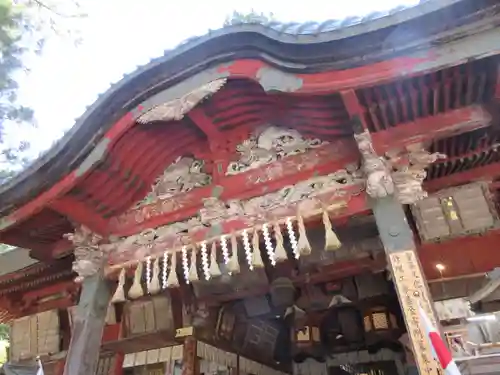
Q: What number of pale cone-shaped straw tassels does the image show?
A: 11